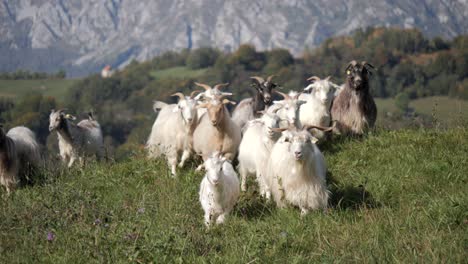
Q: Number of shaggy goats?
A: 12